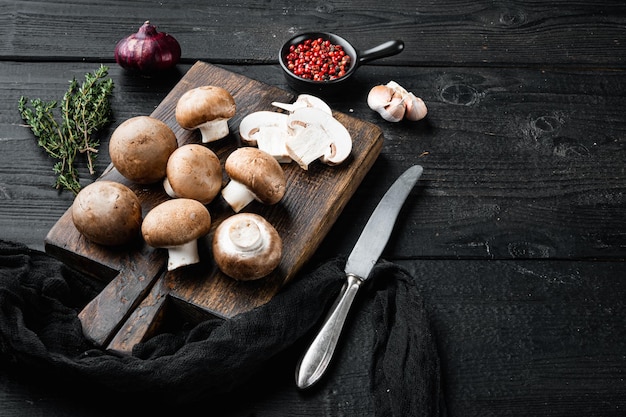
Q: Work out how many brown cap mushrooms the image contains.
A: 7